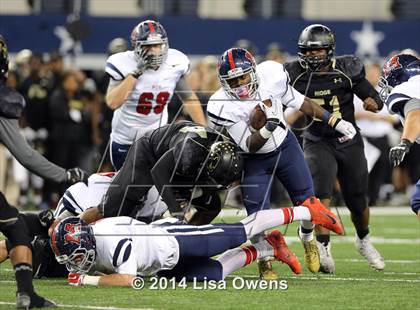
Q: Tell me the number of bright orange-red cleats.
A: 2